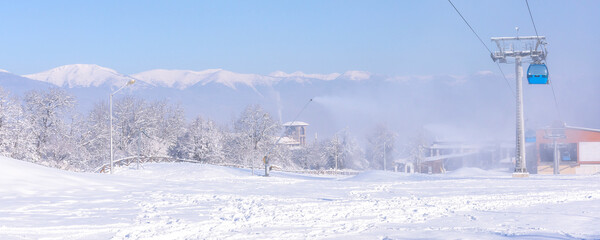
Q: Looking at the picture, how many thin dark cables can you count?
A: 2